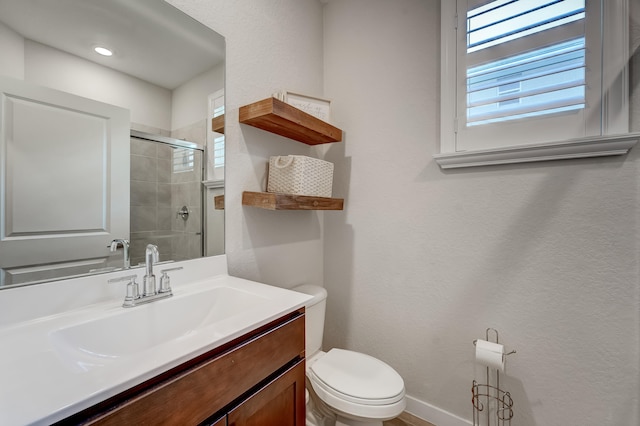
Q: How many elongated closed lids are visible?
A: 1